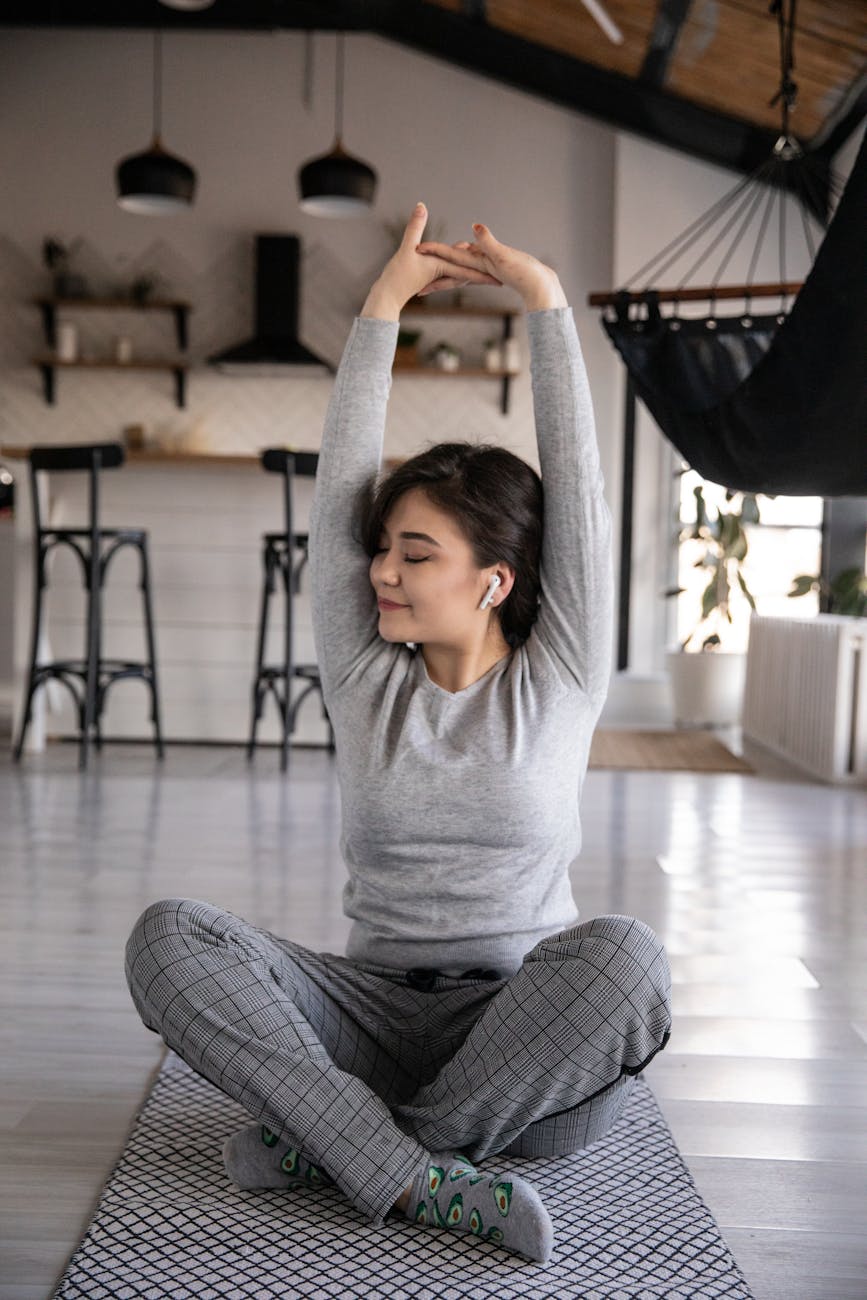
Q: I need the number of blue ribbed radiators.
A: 0